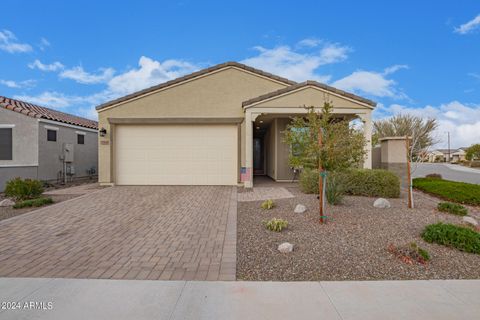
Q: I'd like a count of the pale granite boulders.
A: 5